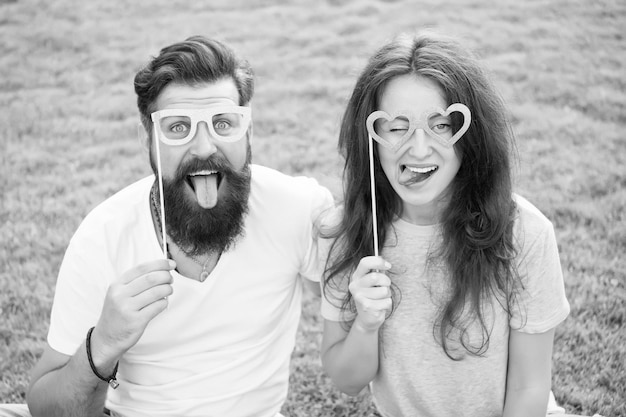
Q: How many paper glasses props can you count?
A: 2